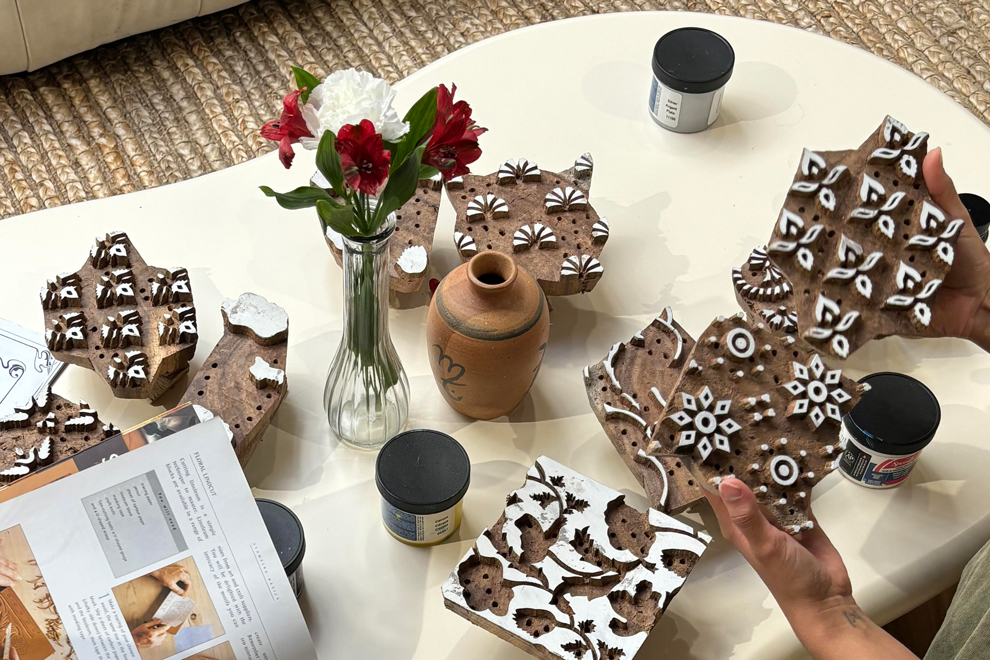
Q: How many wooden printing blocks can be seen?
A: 10